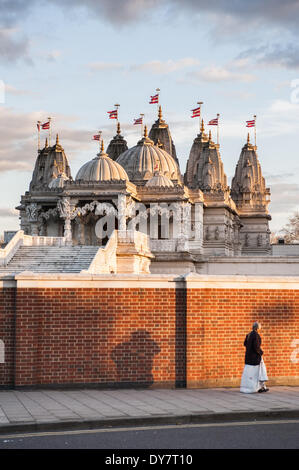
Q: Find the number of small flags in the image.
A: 9